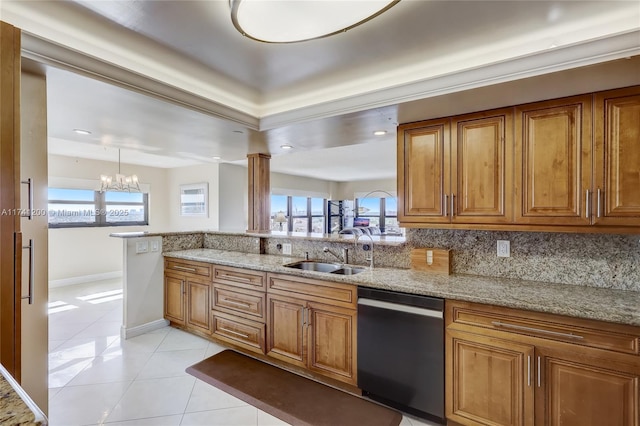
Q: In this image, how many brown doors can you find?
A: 10